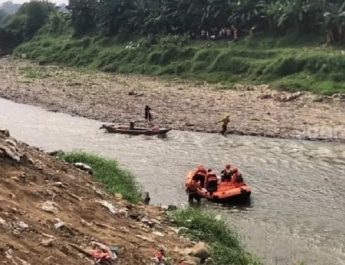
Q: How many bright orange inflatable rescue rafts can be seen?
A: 1